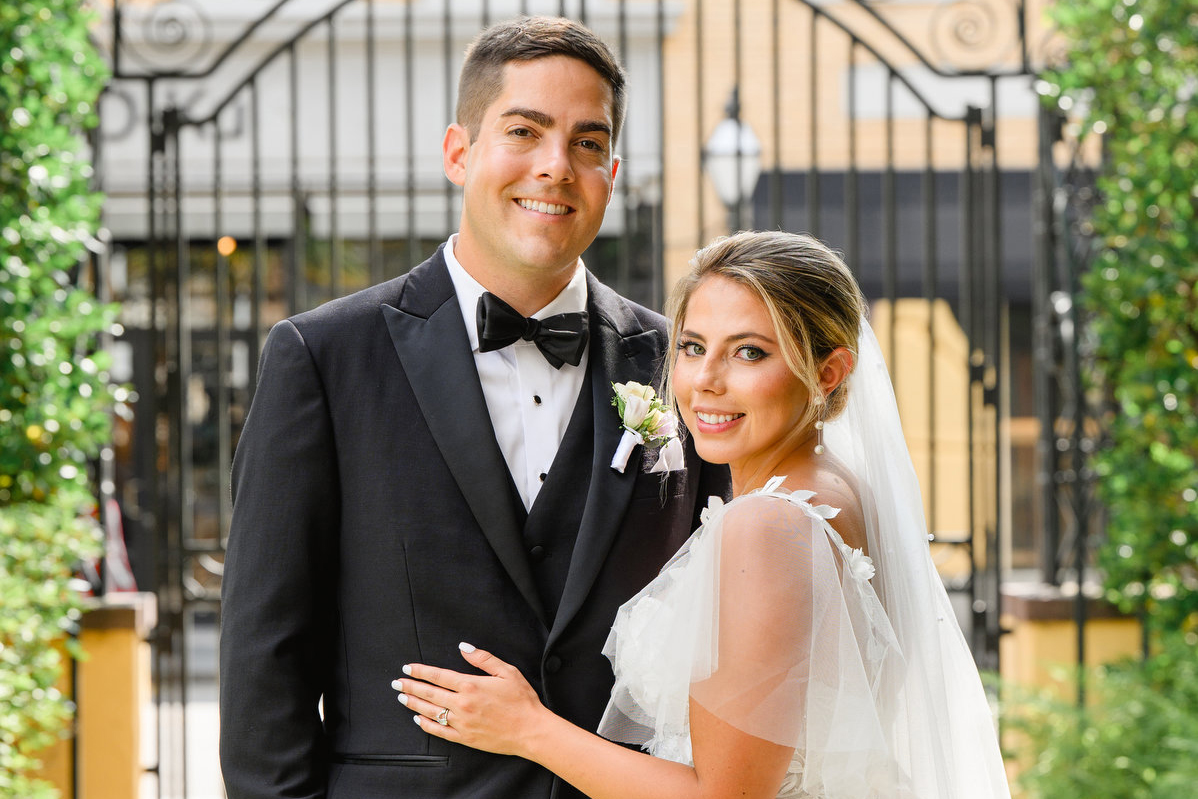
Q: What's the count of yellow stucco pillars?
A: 2